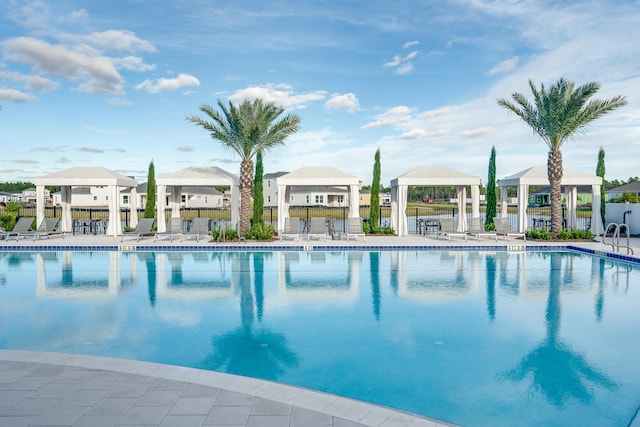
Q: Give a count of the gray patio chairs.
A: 11